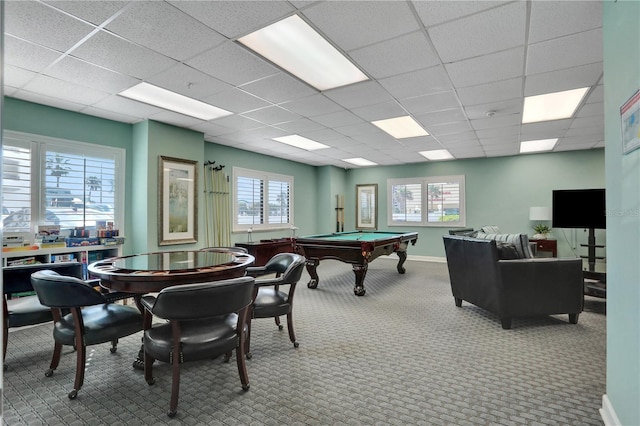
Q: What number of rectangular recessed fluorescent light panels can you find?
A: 8